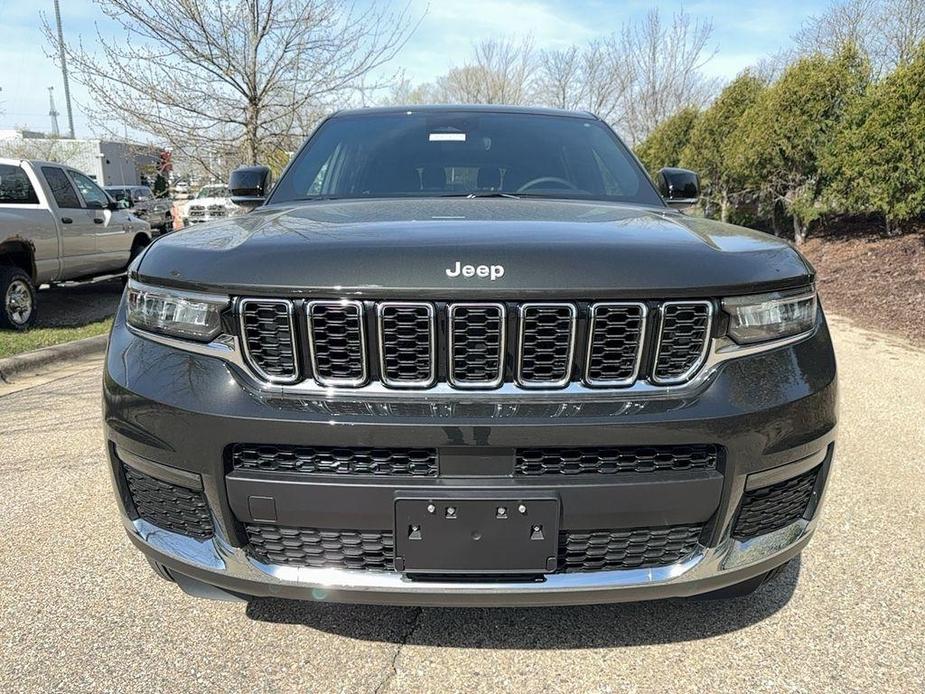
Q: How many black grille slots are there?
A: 7